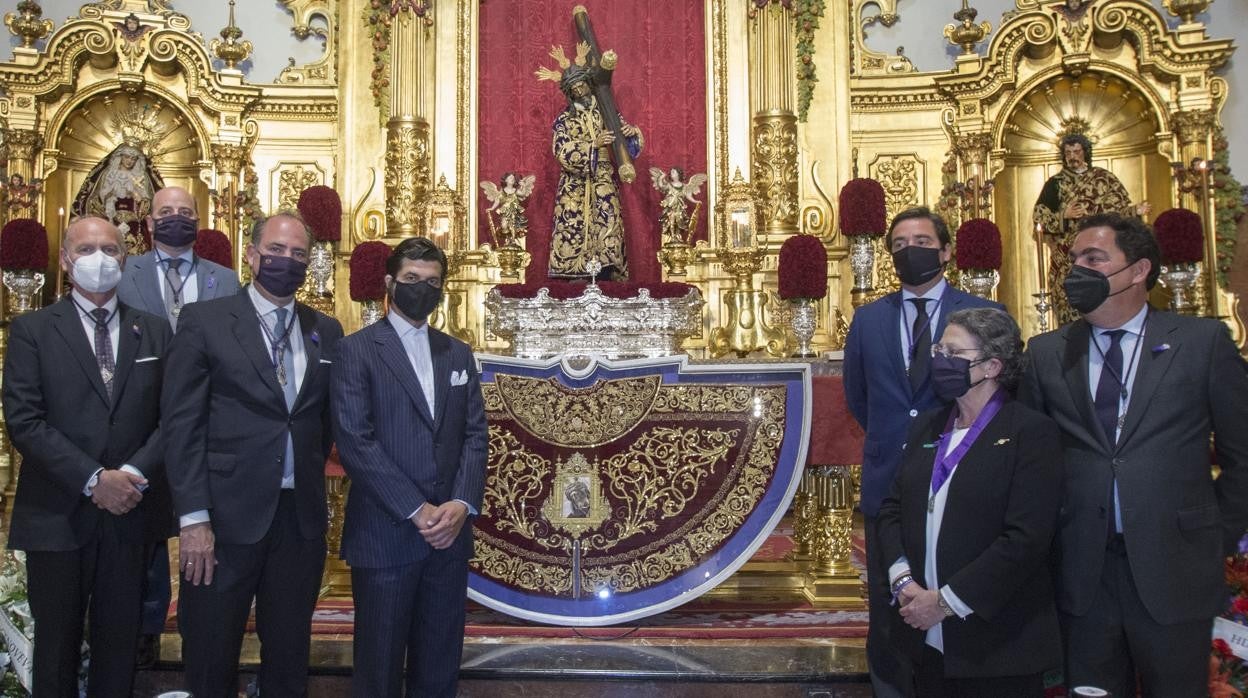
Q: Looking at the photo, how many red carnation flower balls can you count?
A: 8